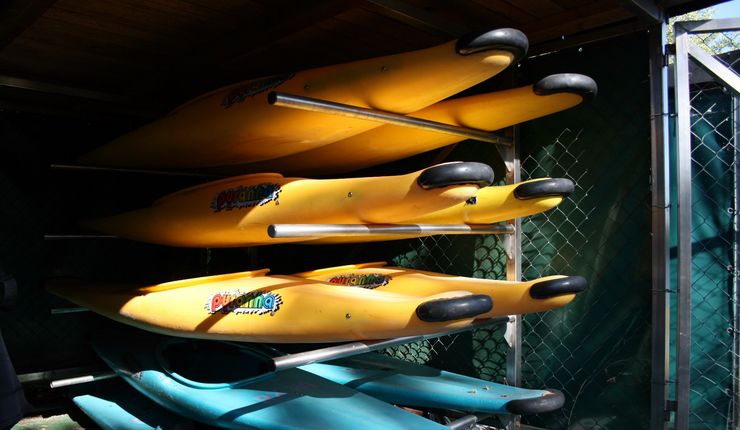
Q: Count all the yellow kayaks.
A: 6